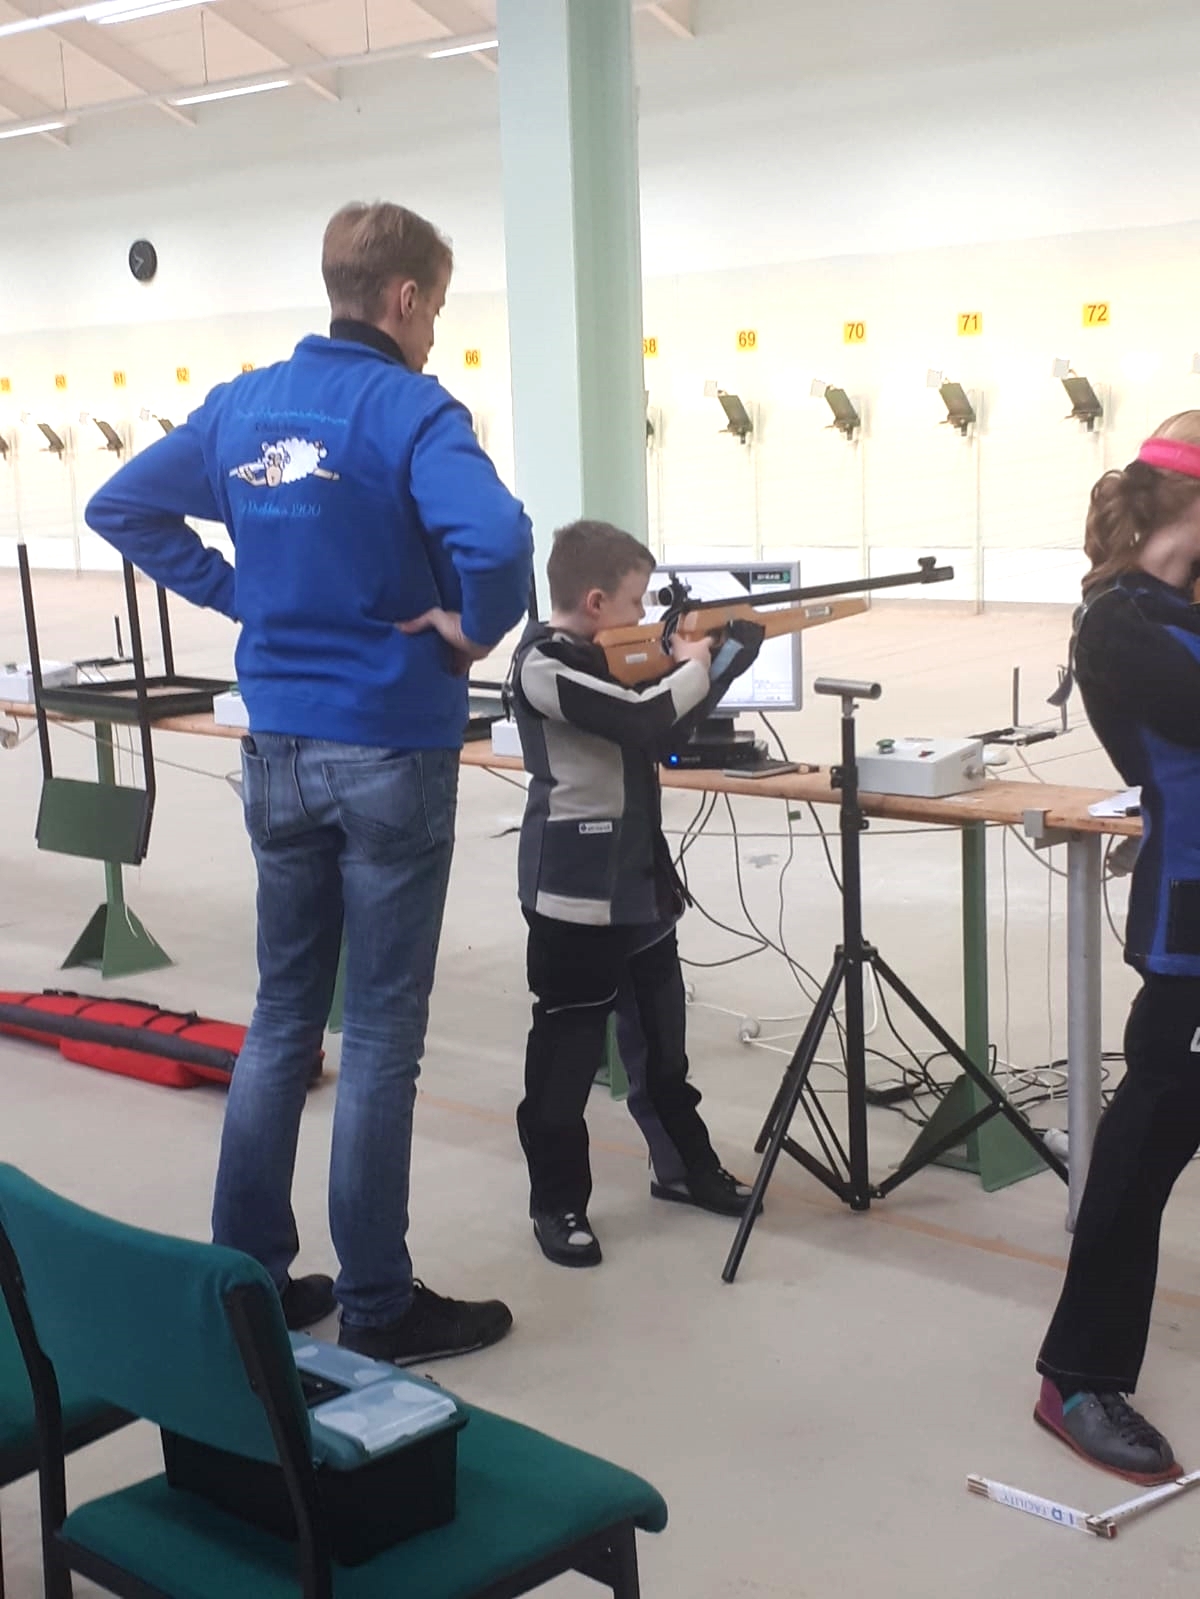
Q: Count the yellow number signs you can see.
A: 11